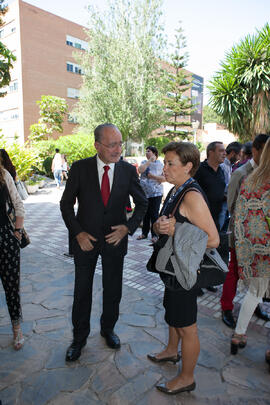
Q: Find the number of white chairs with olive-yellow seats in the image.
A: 0